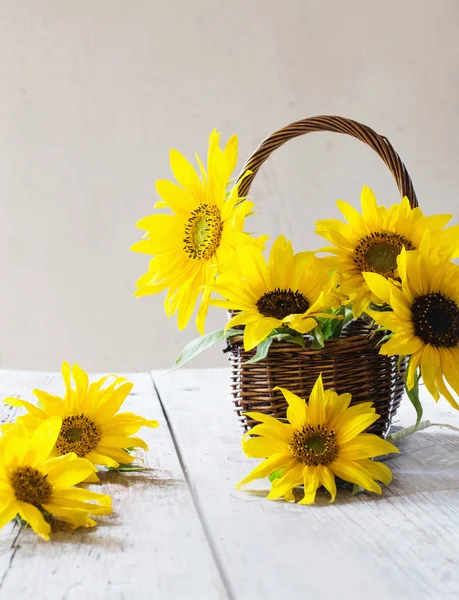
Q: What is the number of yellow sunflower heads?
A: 7